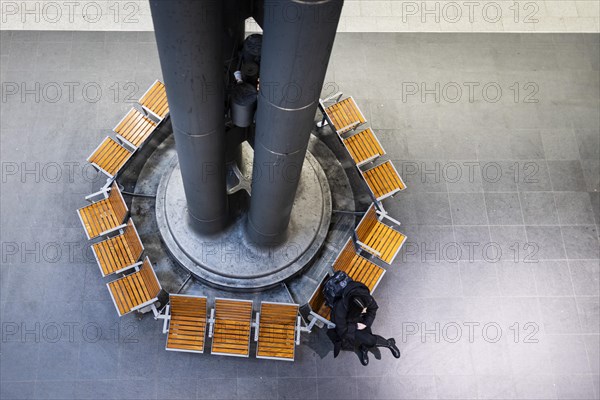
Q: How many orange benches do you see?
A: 15